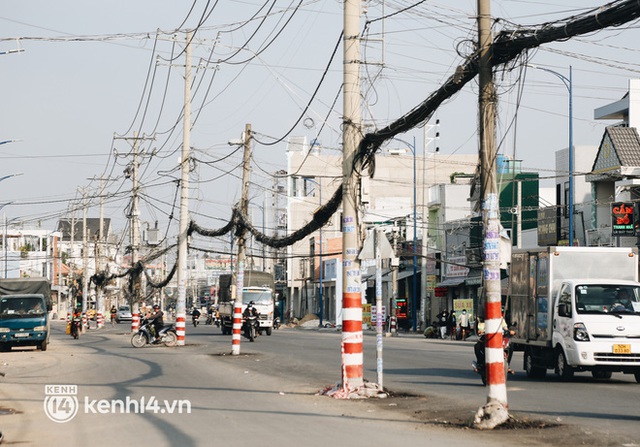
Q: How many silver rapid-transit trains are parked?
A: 0